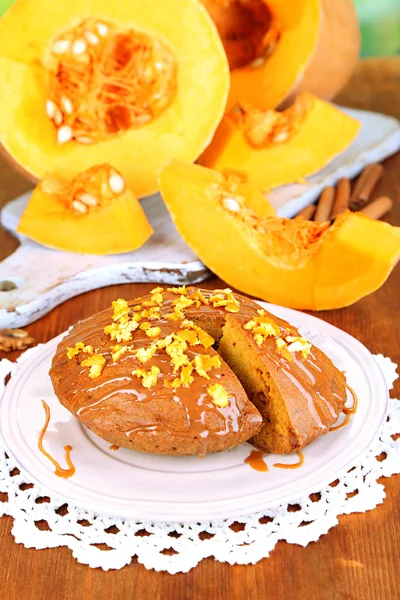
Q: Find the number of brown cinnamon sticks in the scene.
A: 5